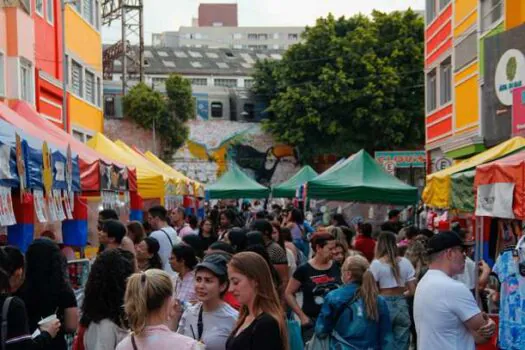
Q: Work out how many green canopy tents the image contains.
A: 3